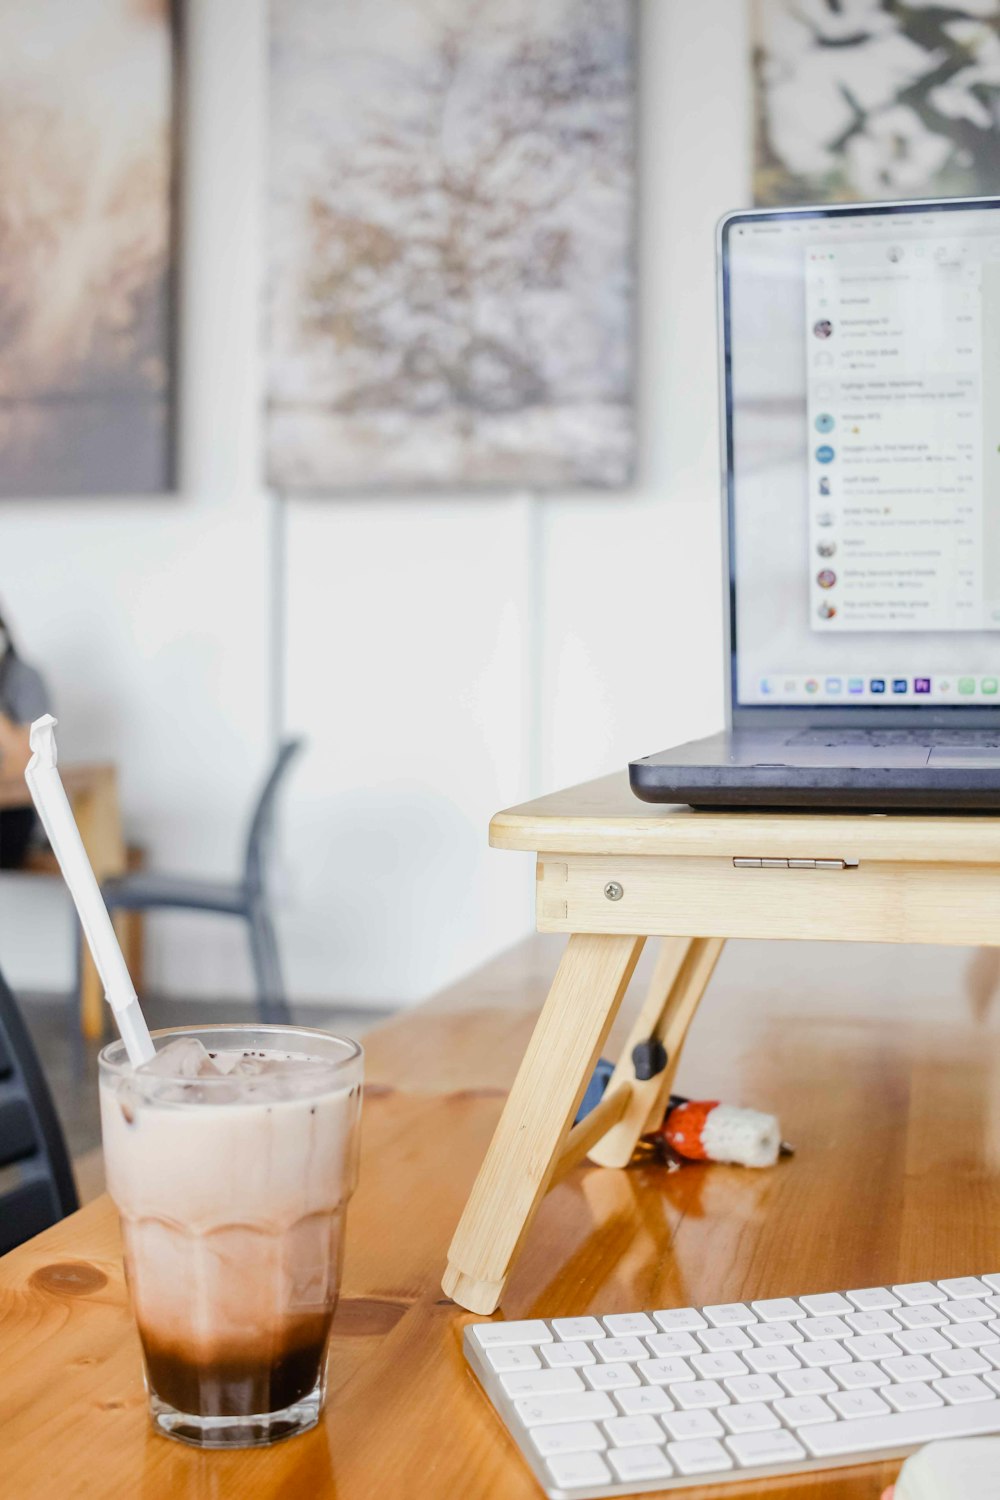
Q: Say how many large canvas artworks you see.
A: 3